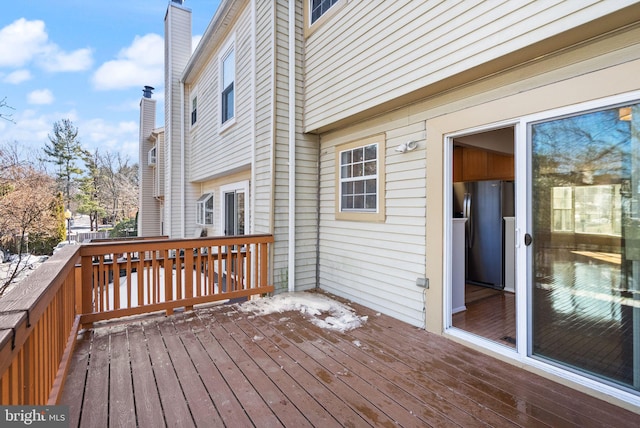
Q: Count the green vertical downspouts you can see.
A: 0